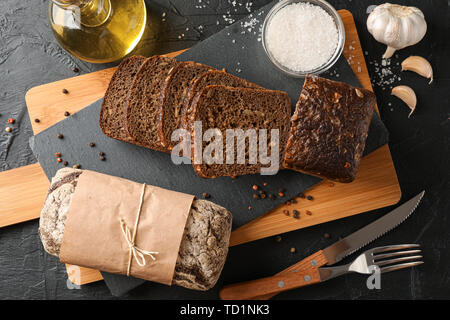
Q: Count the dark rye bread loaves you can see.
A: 2